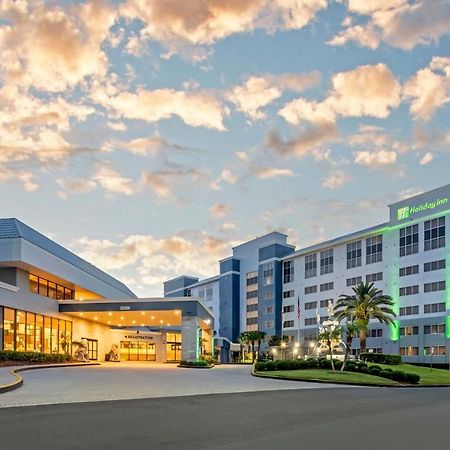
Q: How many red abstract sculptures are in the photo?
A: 0